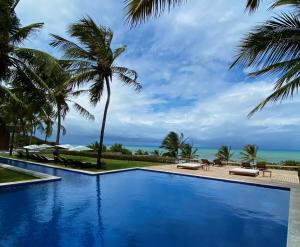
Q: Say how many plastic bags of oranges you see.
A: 0